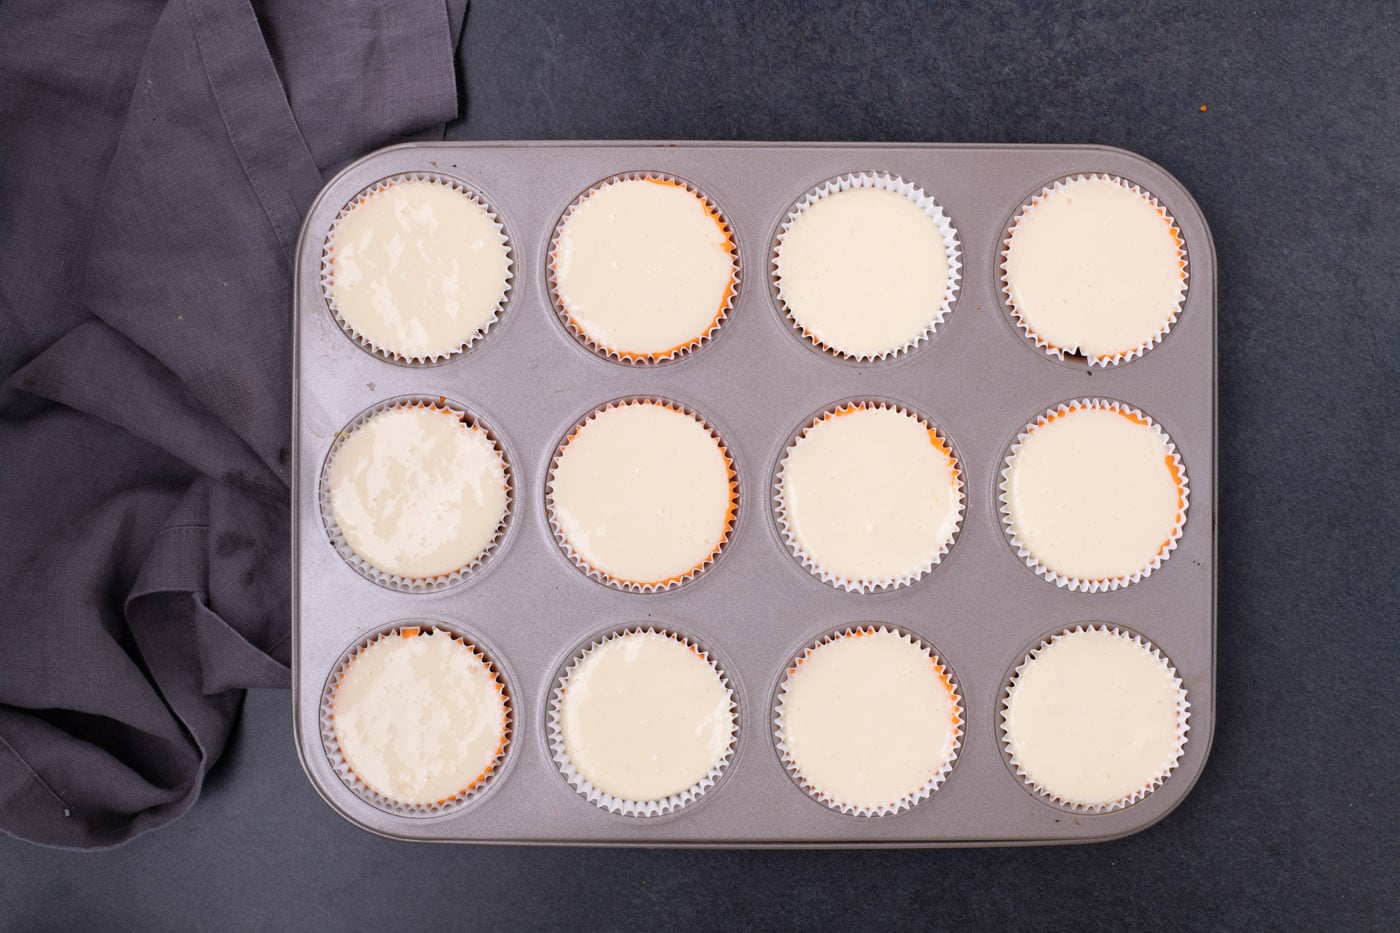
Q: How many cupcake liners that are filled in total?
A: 12